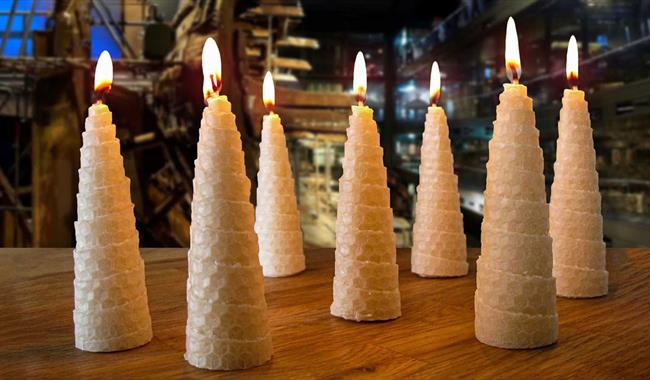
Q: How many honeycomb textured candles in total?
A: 7